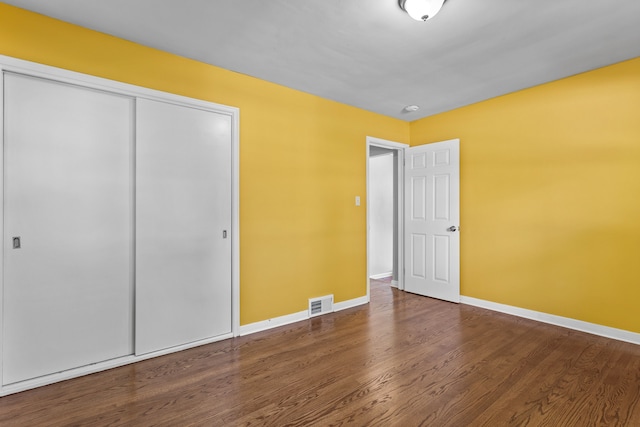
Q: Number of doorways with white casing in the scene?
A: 2